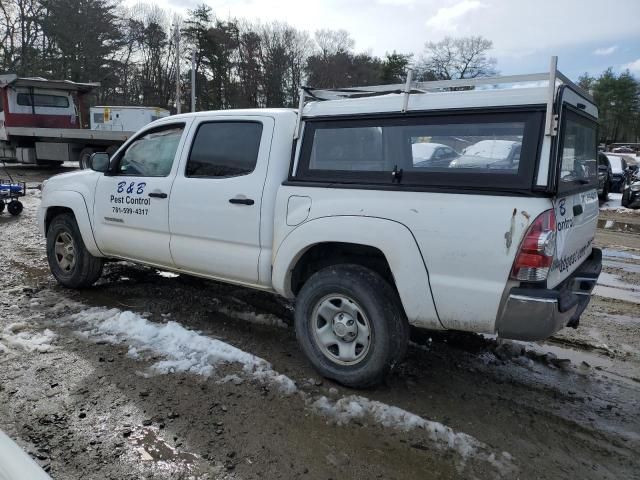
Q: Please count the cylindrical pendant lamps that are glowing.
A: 0